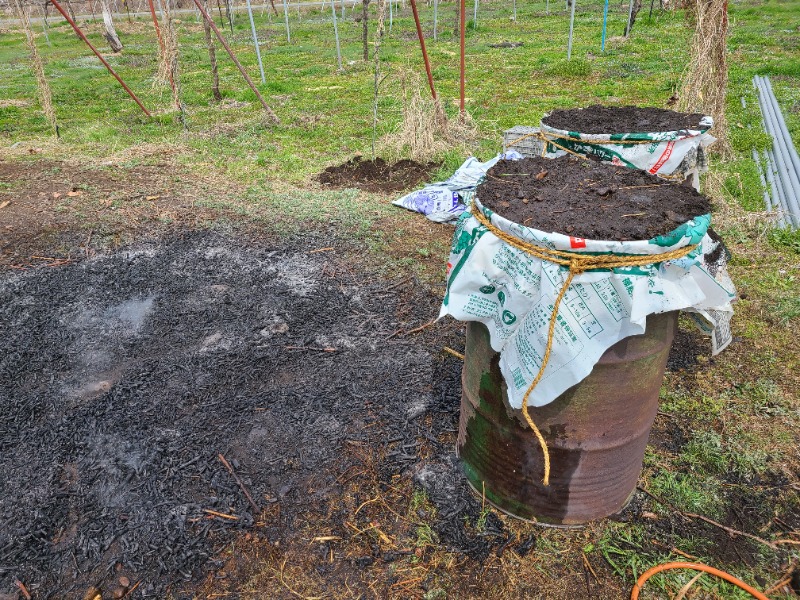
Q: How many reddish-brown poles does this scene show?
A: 5